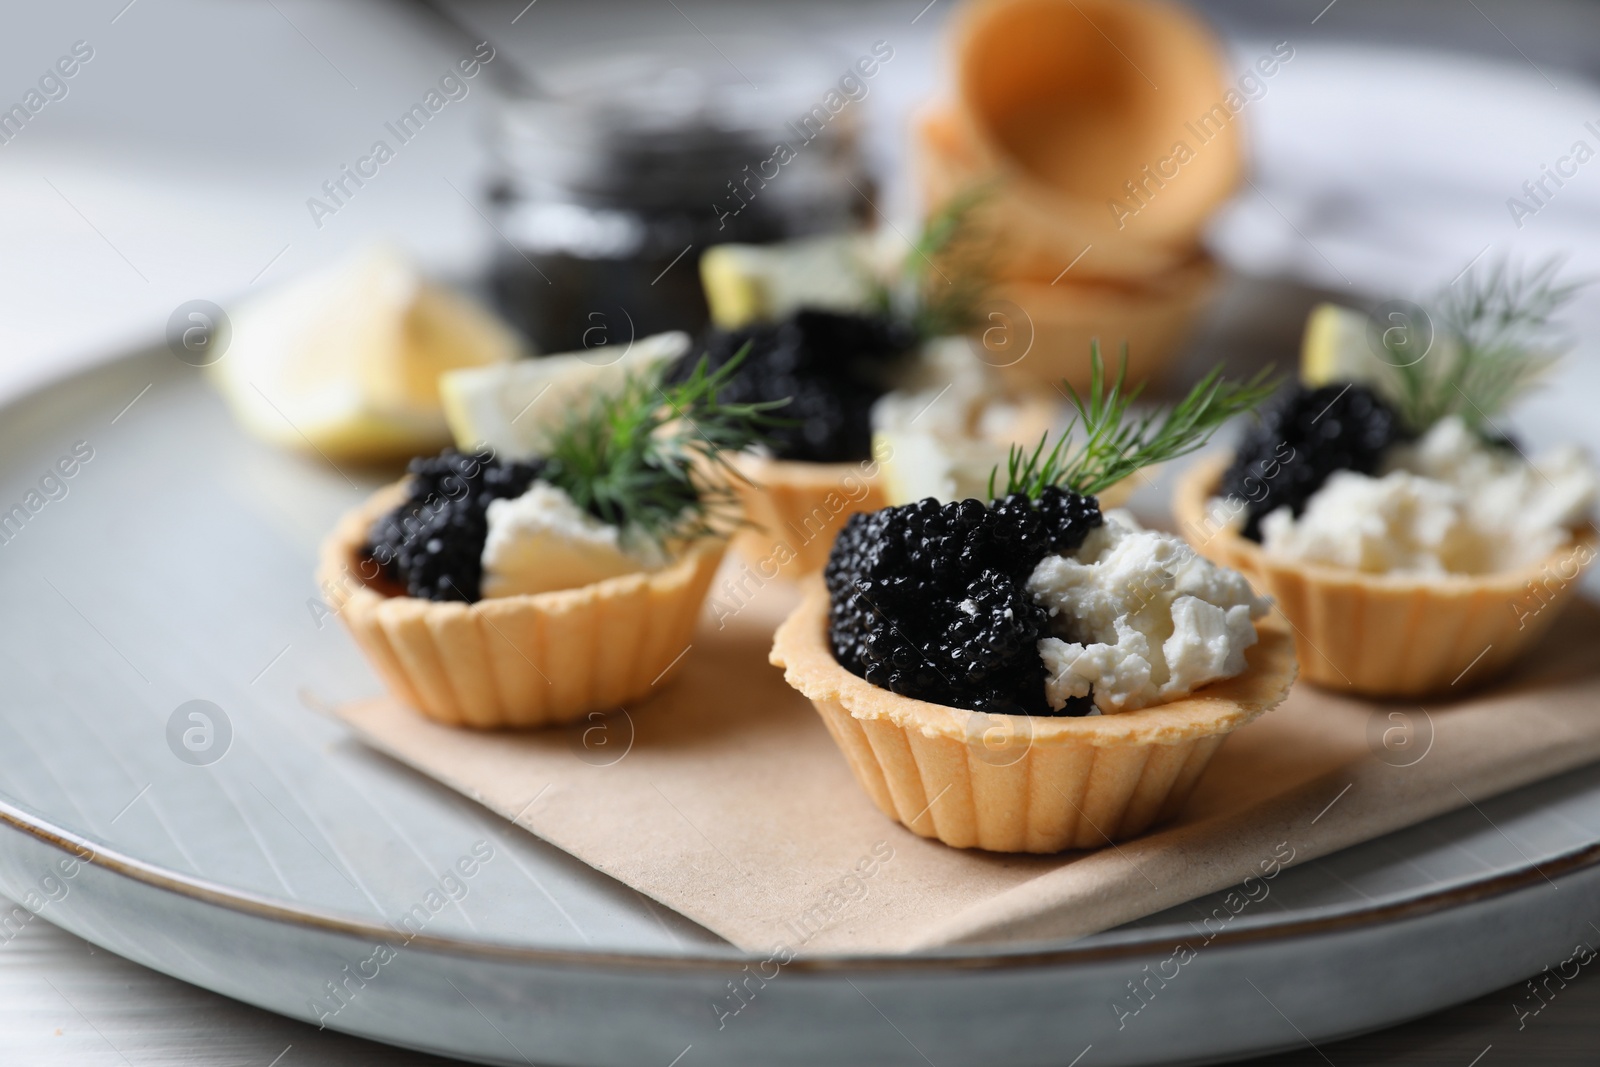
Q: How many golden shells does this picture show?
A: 7